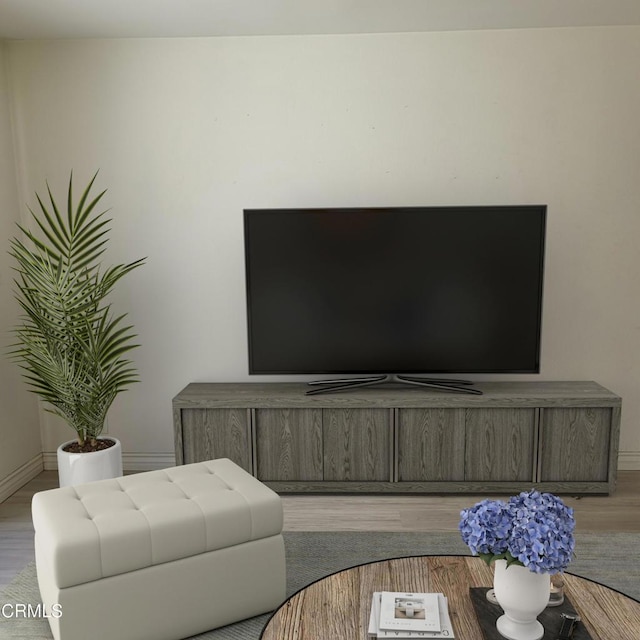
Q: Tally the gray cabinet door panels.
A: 6